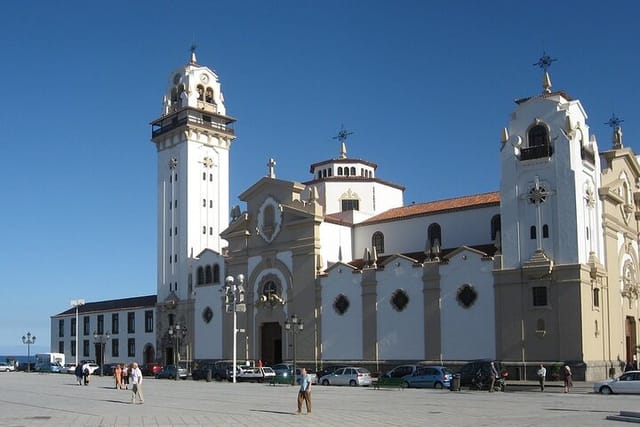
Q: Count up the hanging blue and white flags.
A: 0